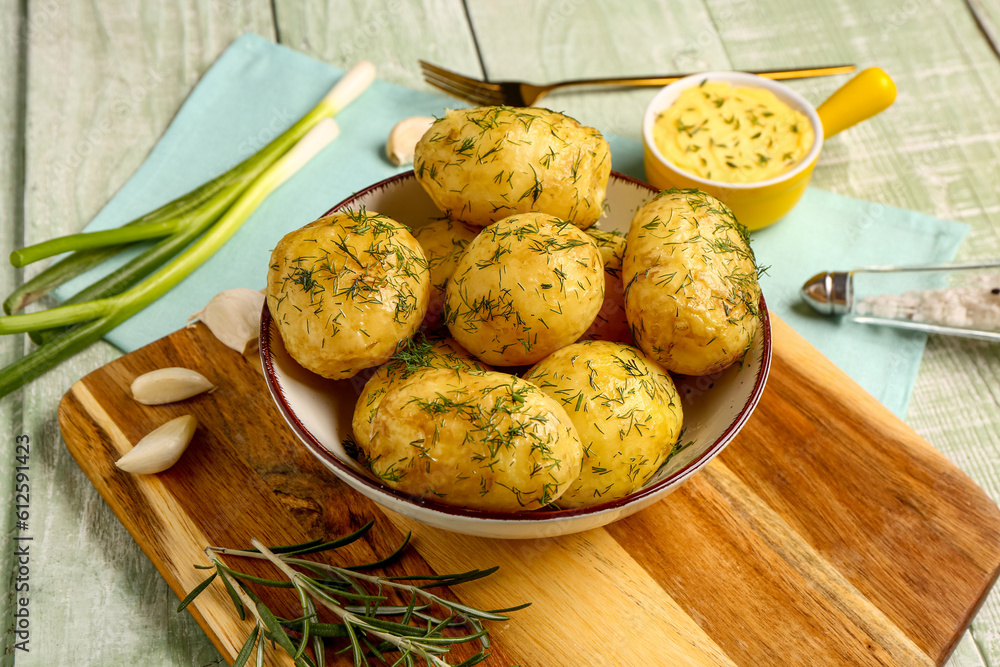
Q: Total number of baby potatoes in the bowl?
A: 9